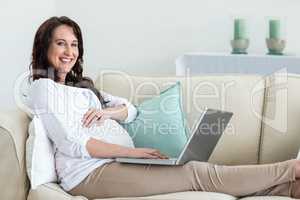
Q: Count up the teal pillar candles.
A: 2